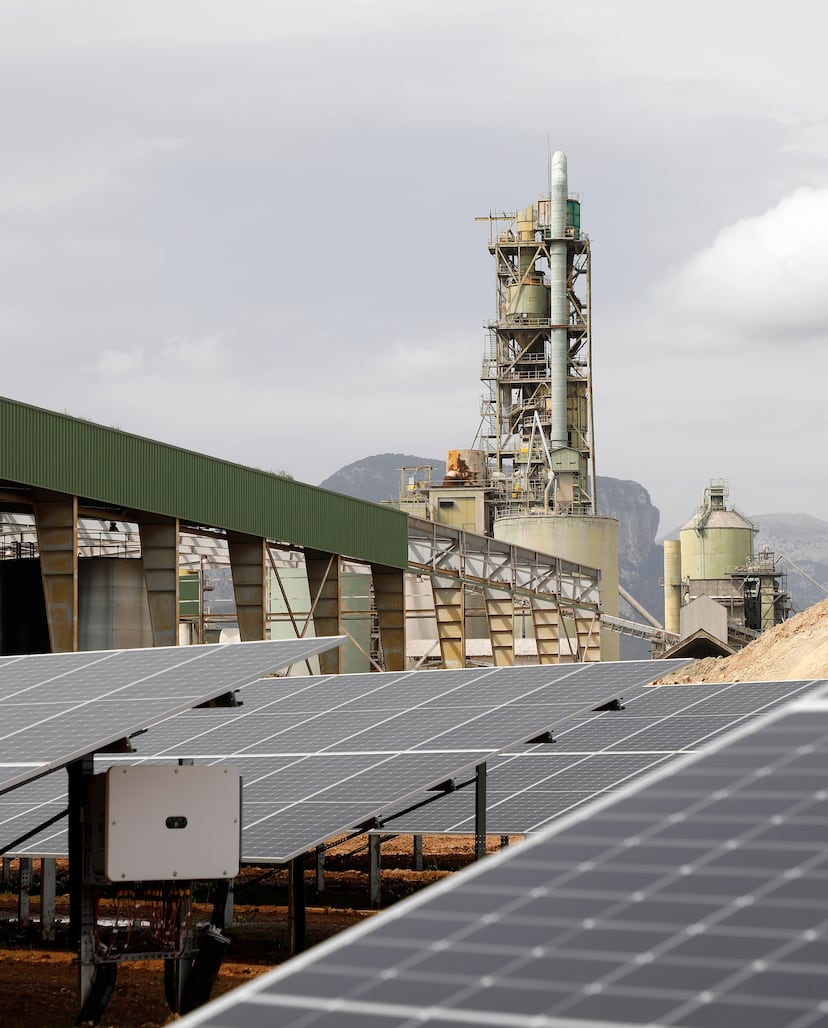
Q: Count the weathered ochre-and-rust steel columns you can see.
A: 9